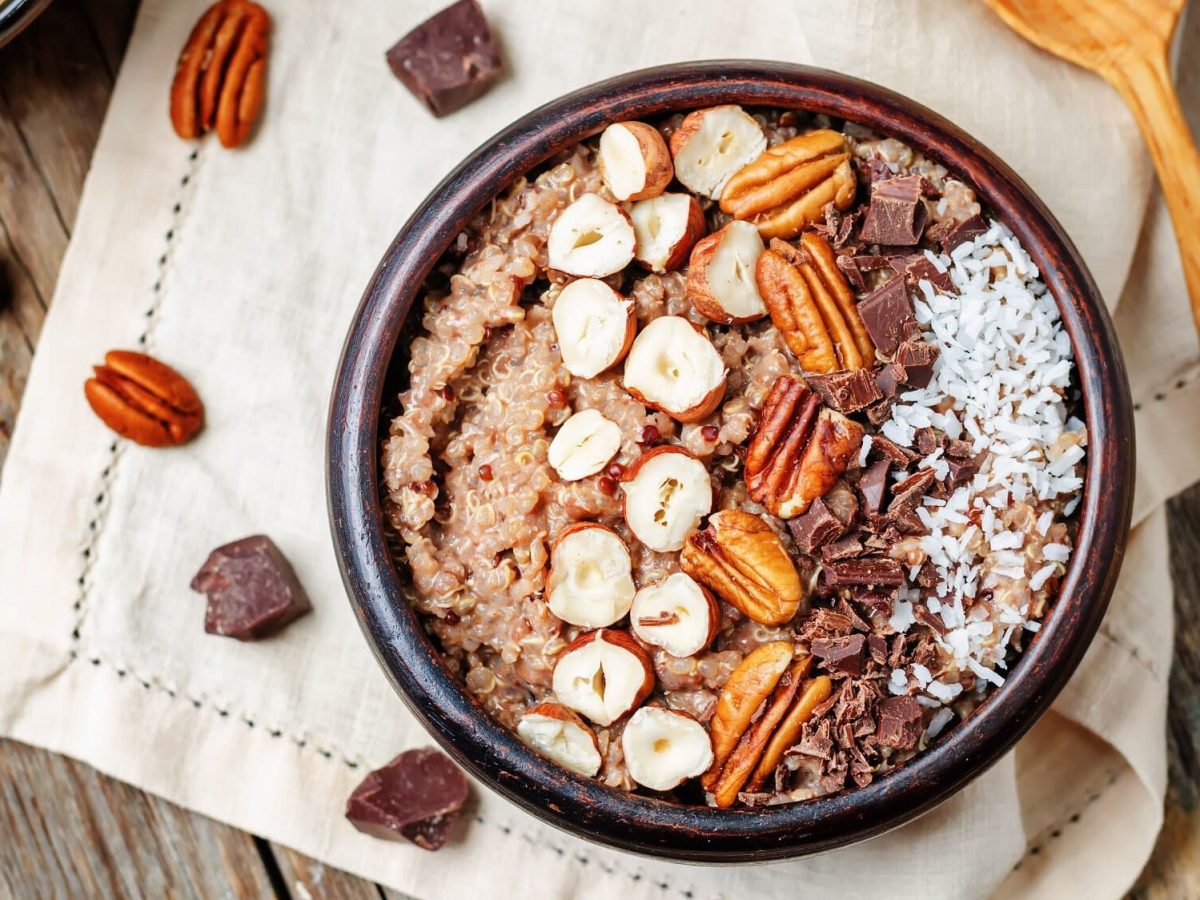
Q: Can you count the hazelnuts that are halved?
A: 14